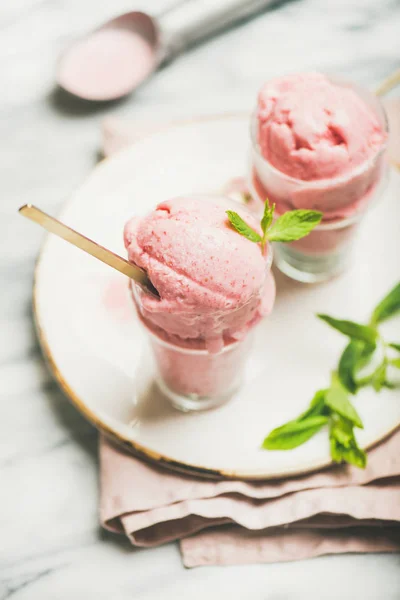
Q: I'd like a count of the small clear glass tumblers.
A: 2